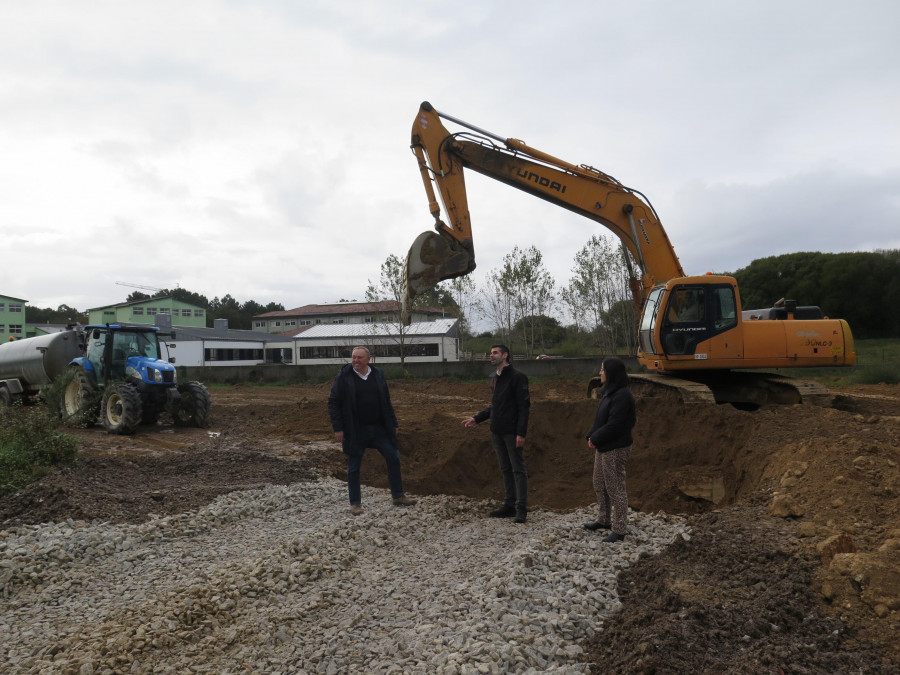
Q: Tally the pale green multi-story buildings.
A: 2